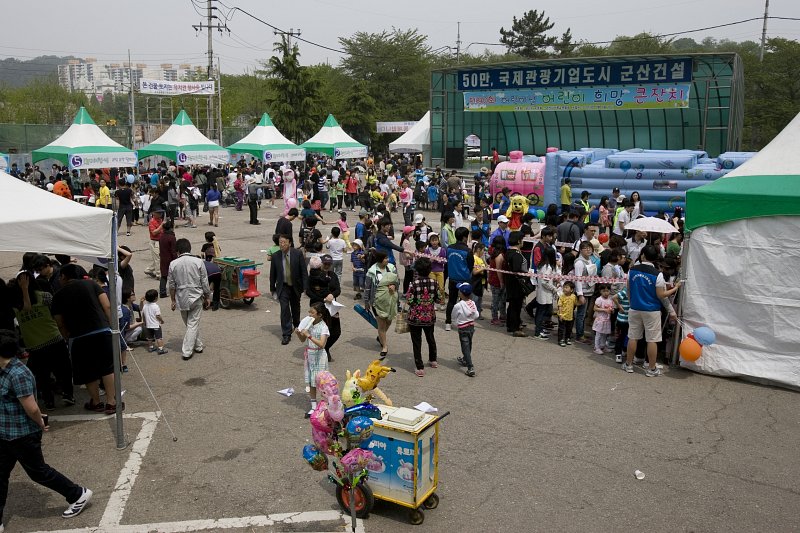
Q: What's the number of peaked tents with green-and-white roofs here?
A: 5